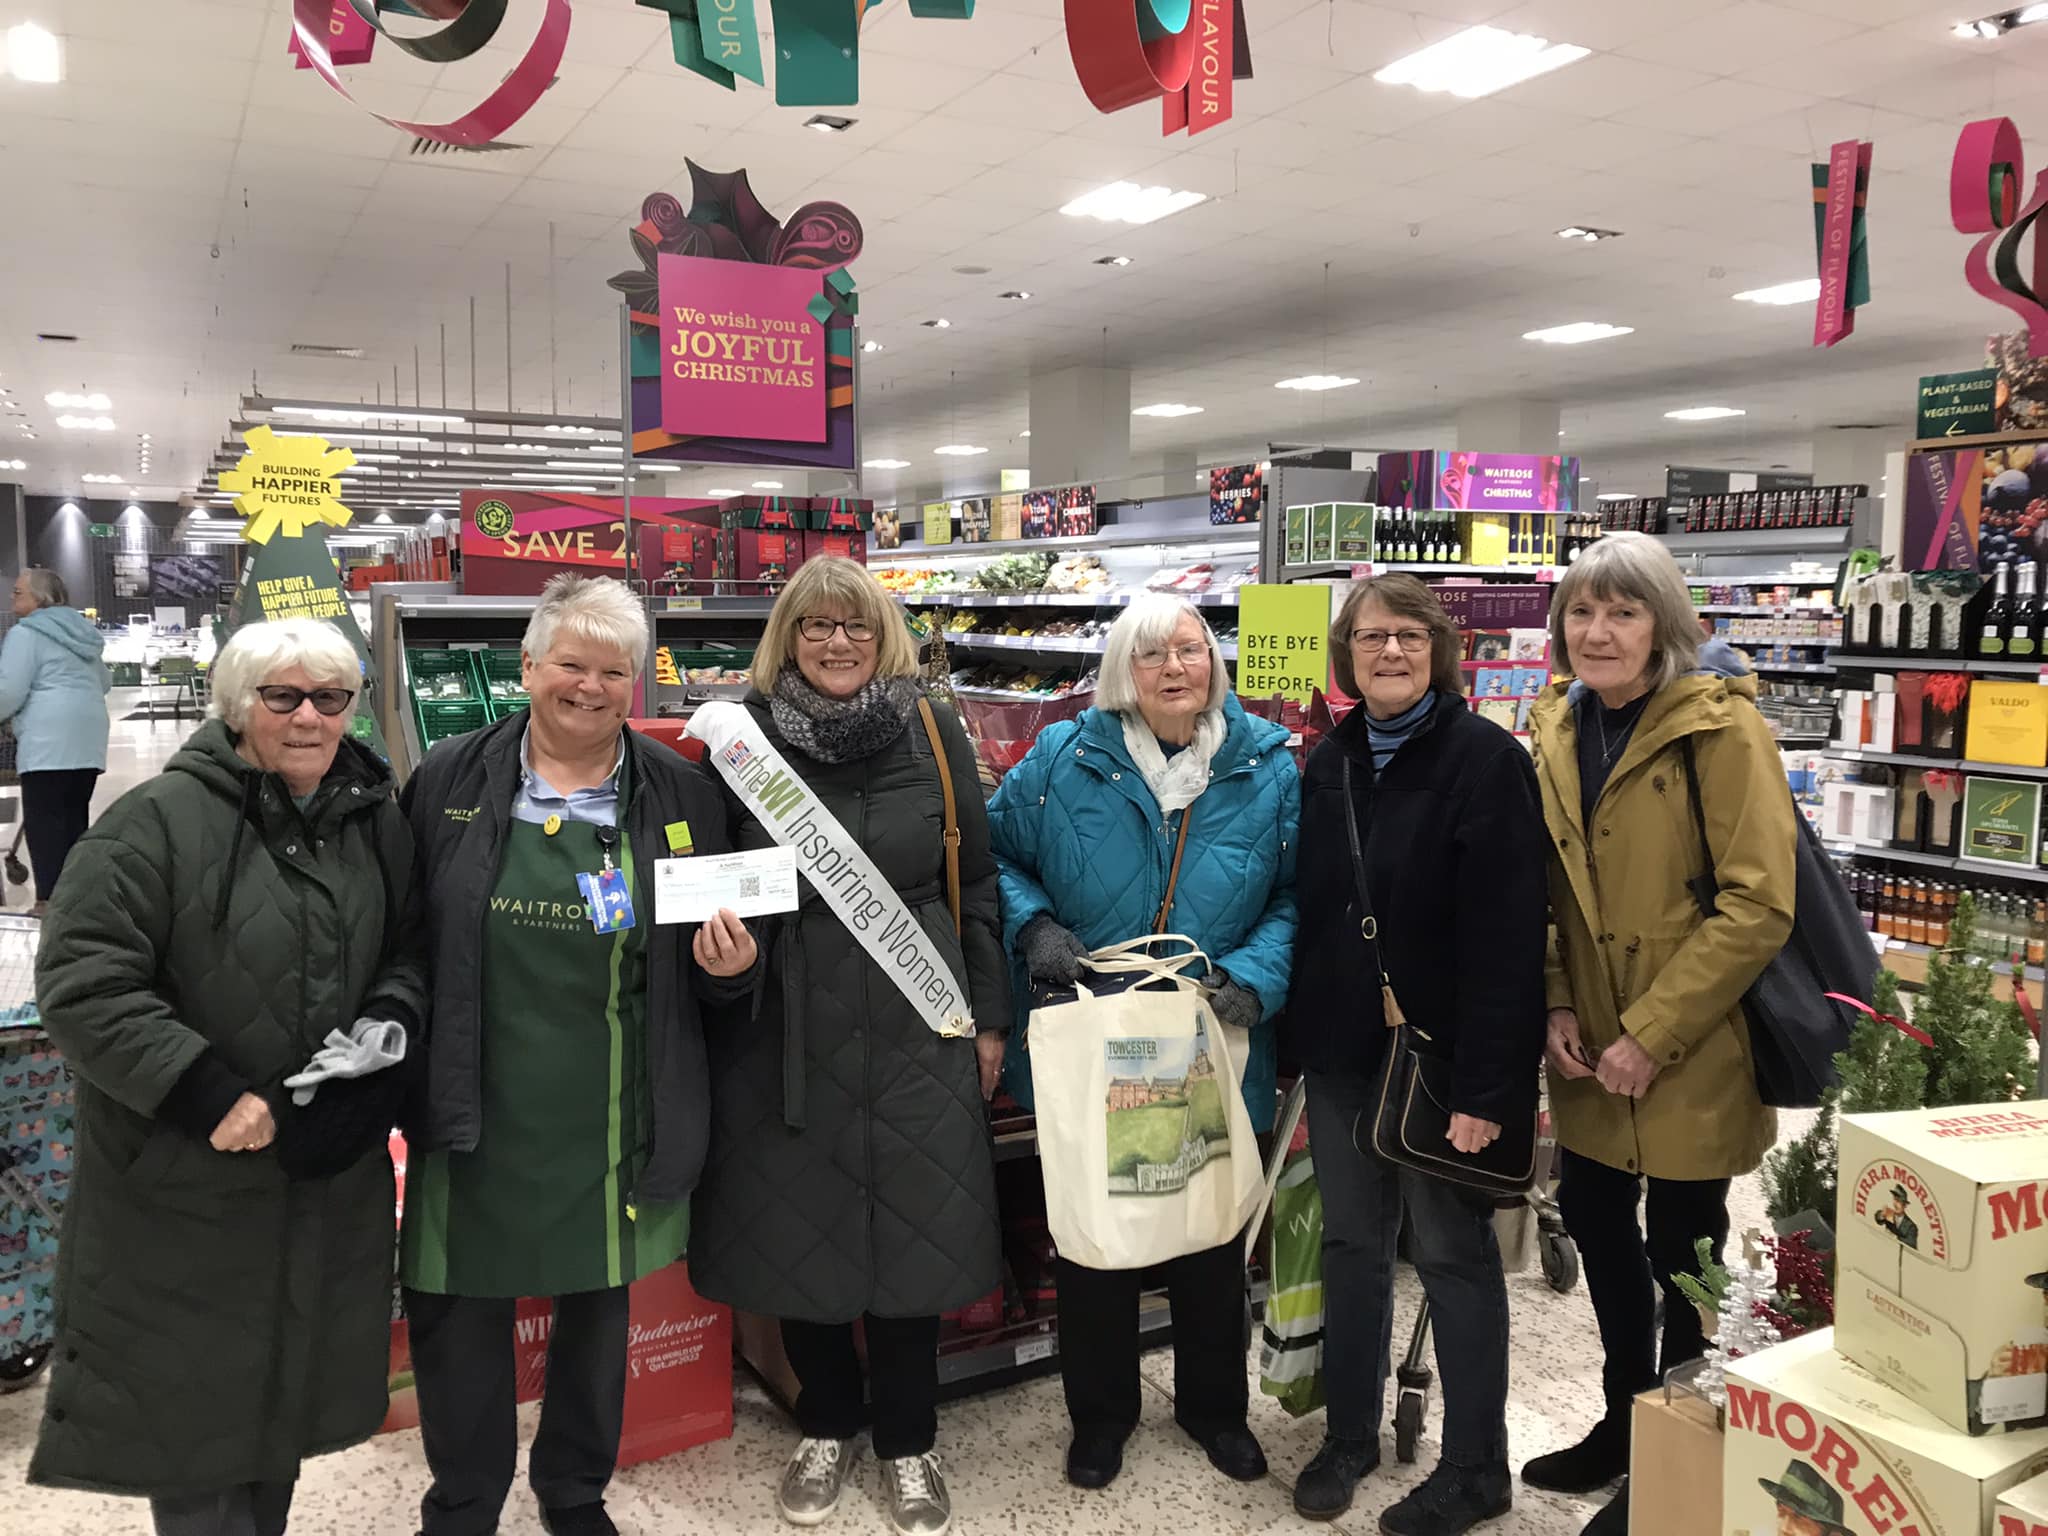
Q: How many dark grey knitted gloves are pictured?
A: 2